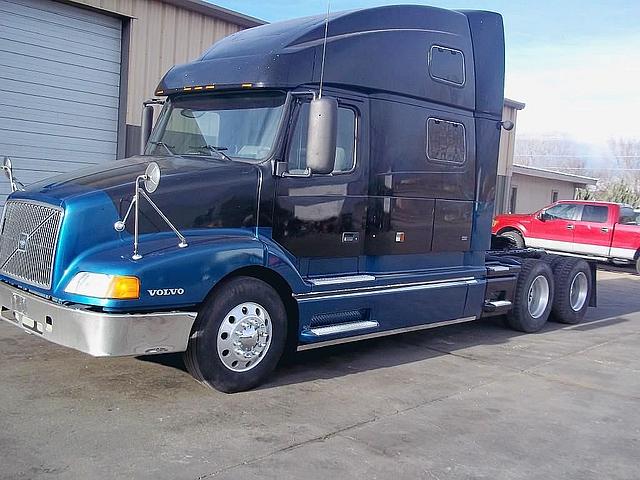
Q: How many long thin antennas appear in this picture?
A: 1